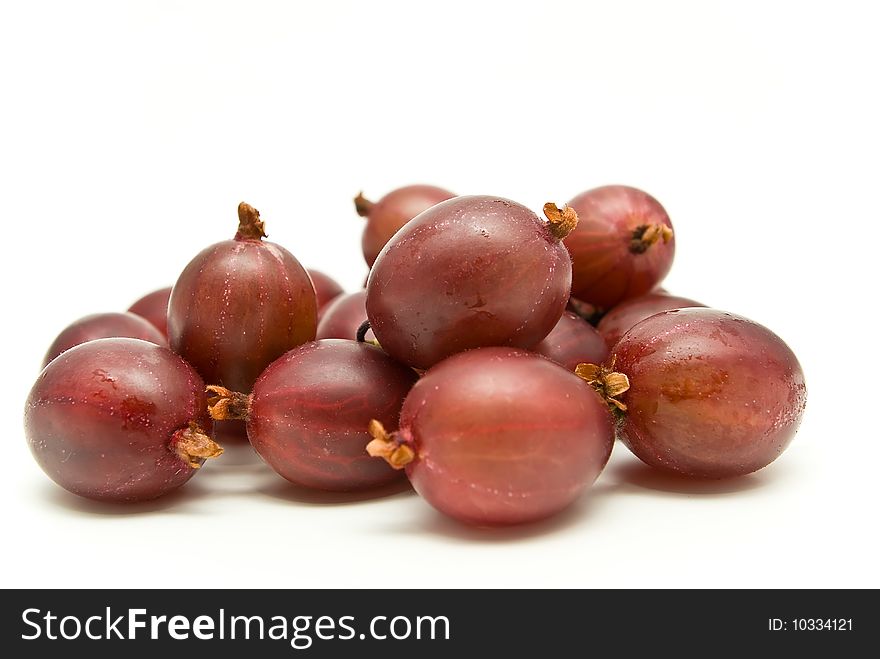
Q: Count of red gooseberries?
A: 14